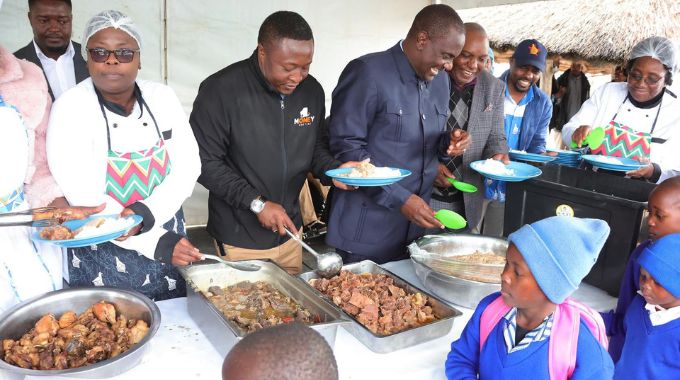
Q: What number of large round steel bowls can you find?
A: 2